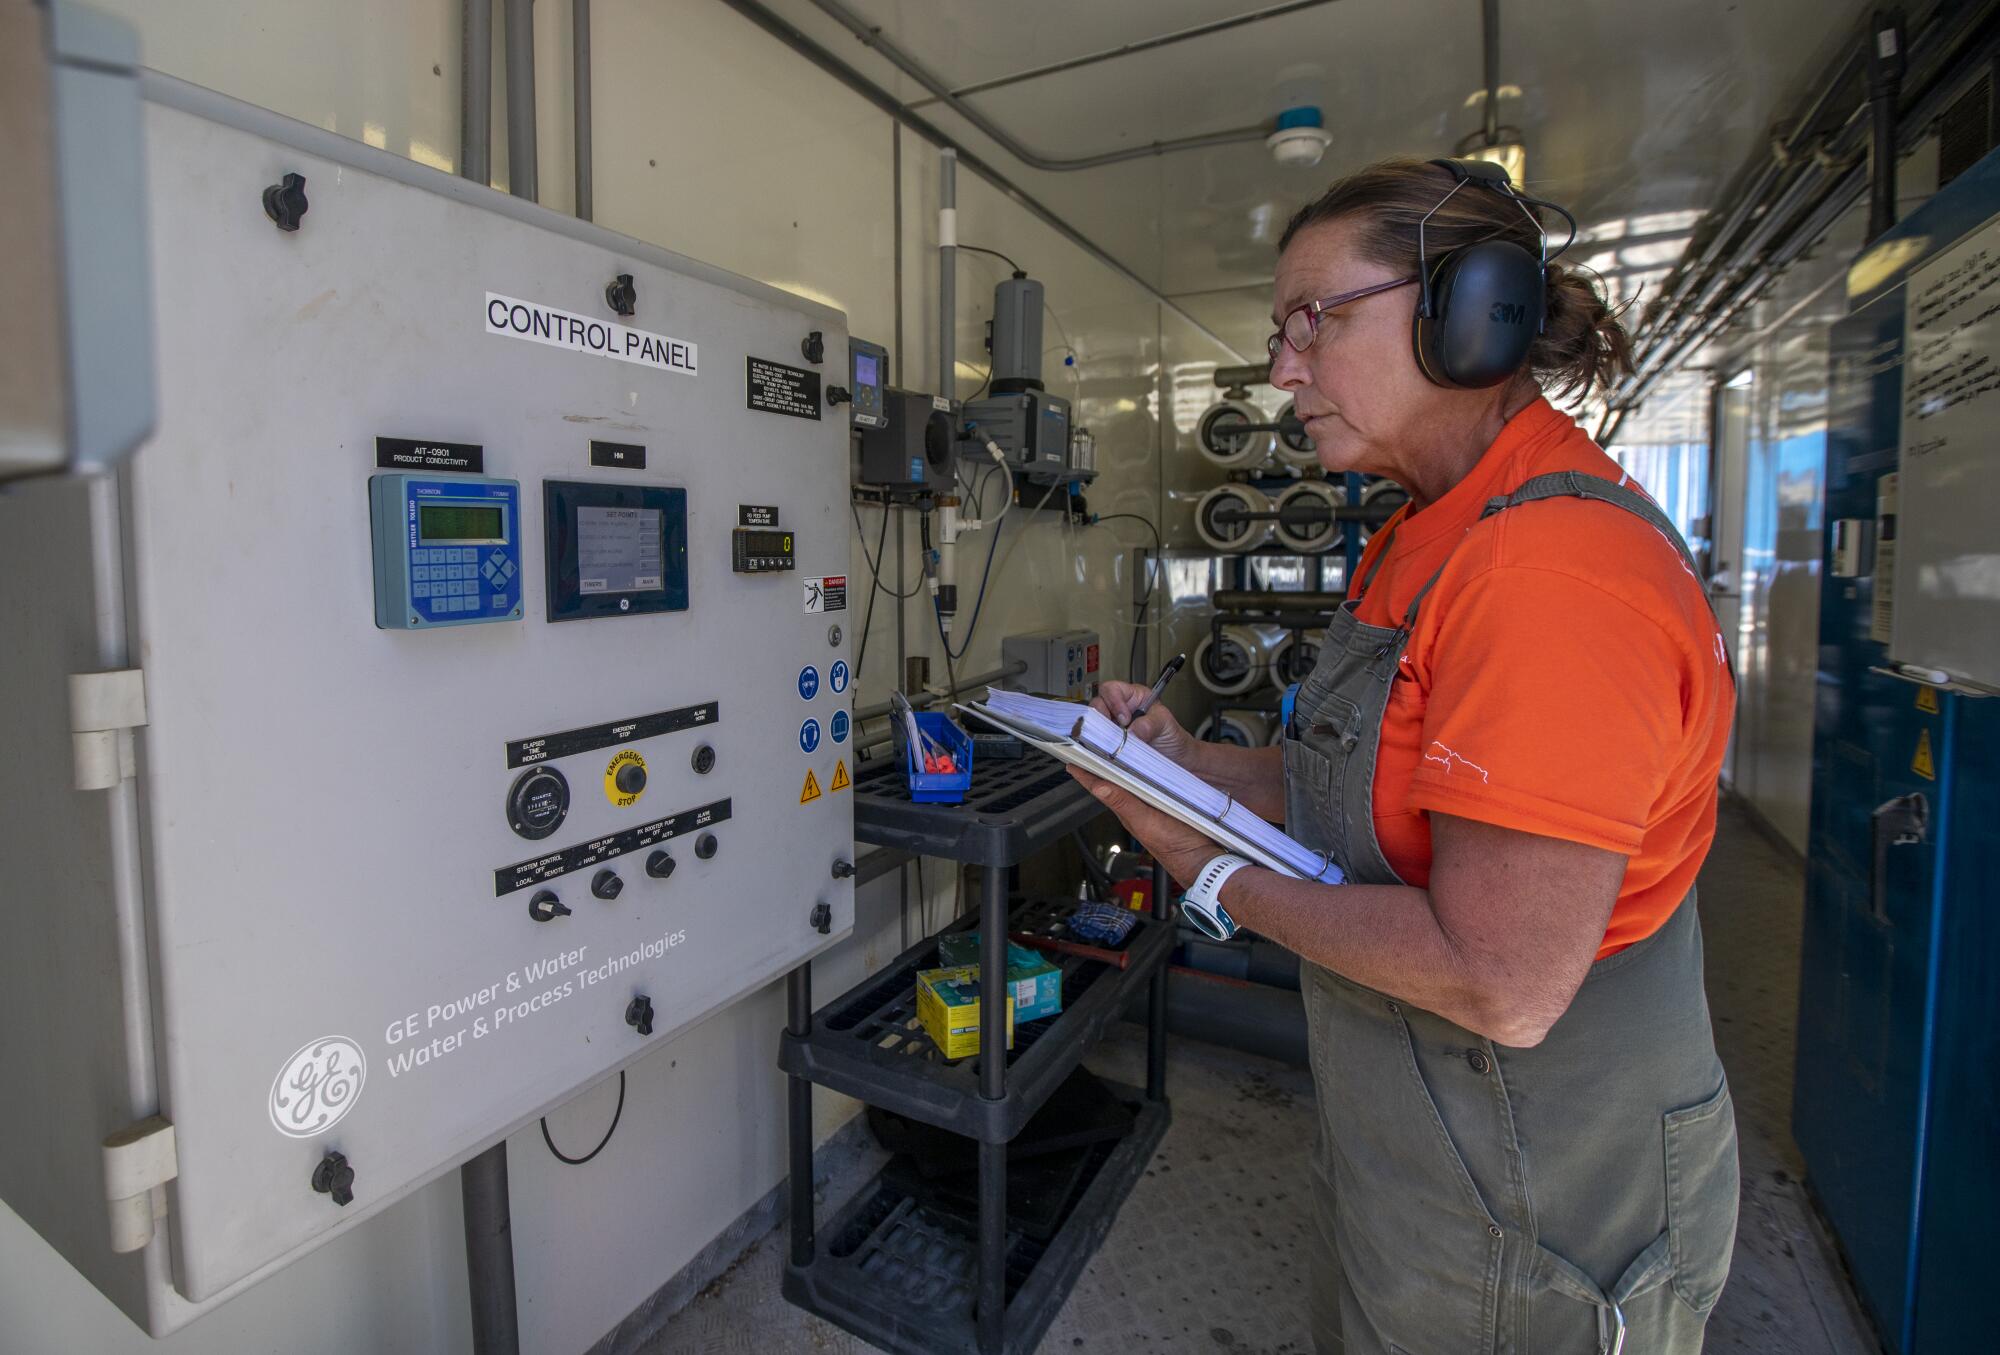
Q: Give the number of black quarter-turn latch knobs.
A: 8